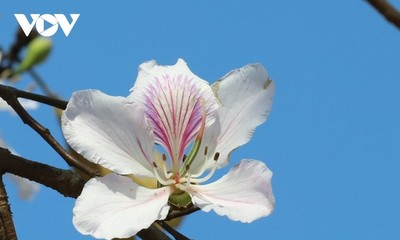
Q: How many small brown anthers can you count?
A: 5